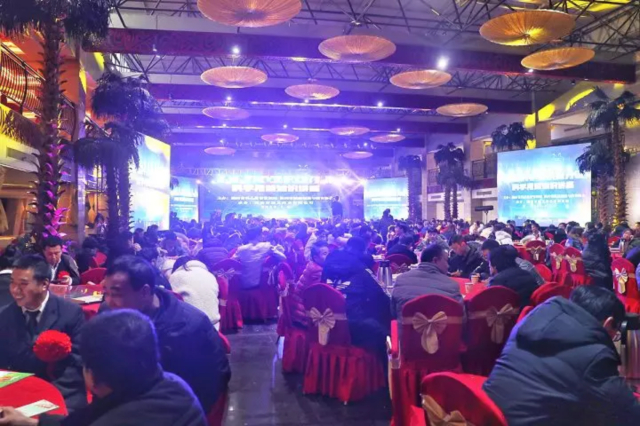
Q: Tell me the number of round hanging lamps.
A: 14